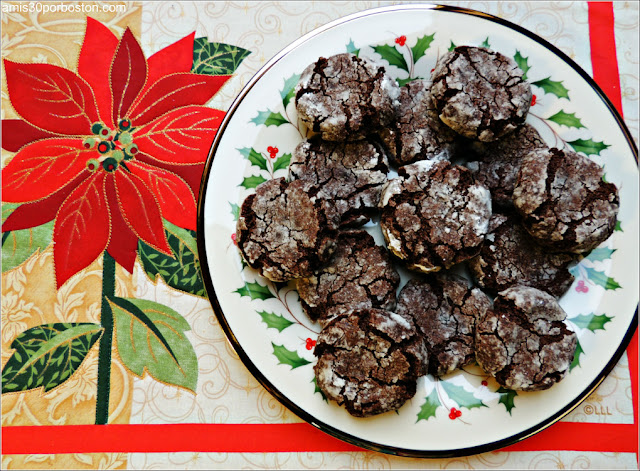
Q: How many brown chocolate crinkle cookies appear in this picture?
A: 13